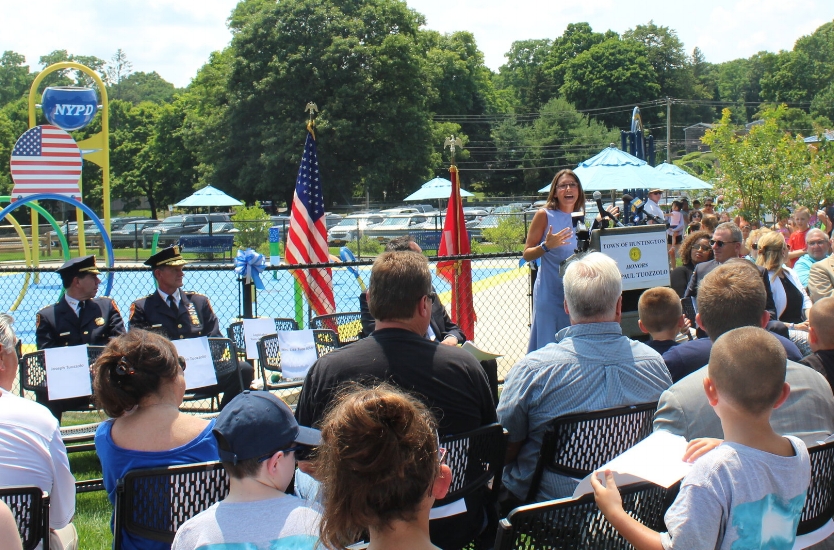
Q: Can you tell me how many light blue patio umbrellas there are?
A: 4